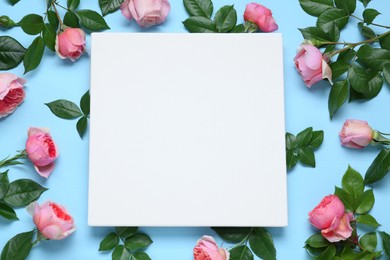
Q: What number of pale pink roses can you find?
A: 10